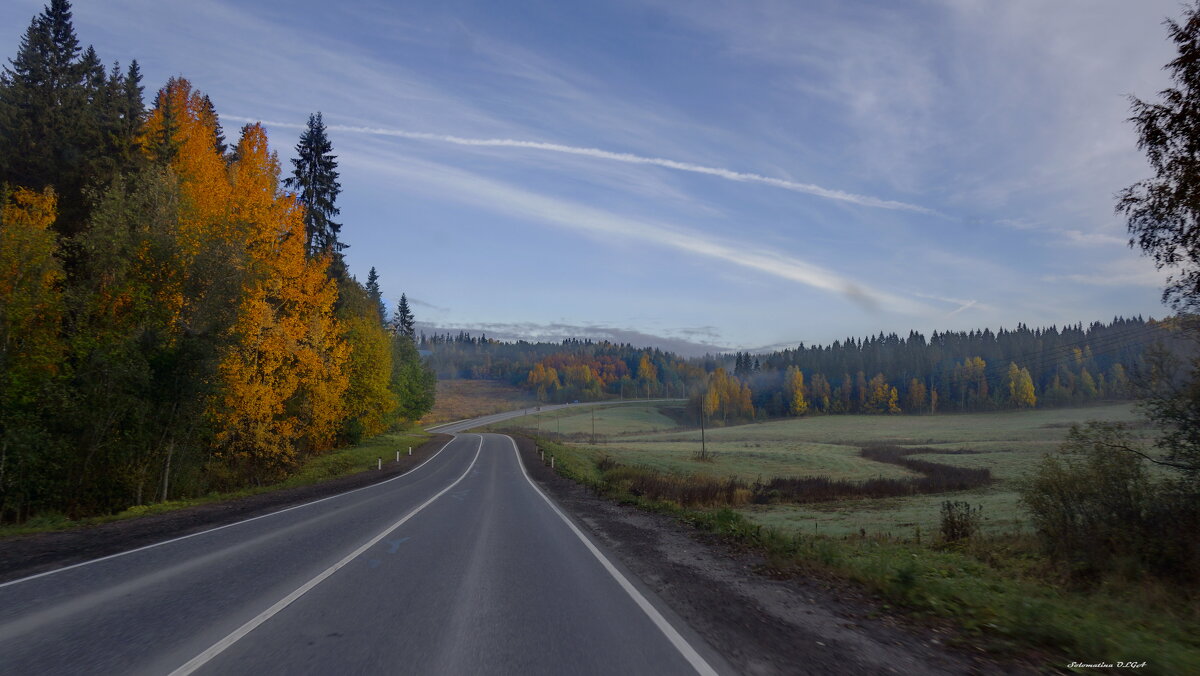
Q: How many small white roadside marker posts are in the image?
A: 6